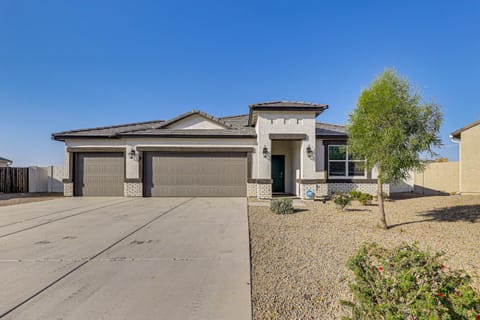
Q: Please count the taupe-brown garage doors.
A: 2